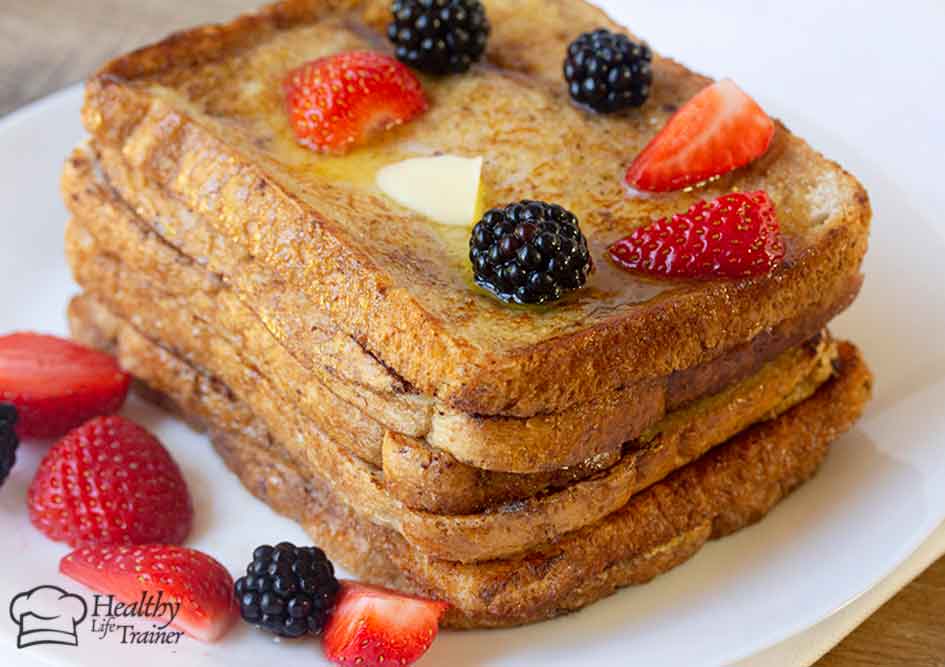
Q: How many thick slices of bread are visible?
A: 5